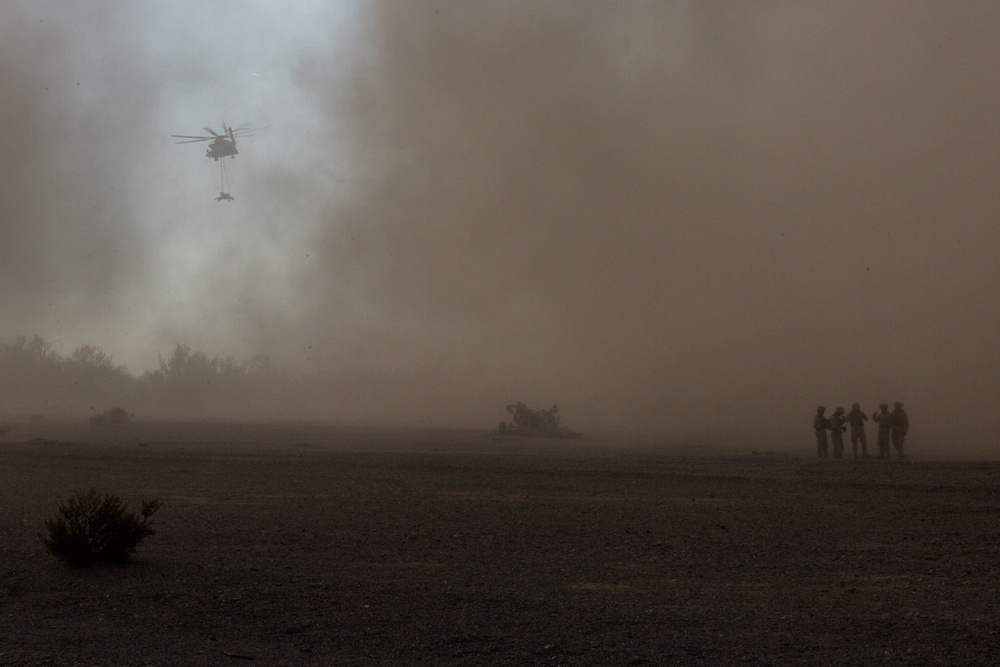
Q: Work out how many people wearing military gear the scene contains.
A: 5